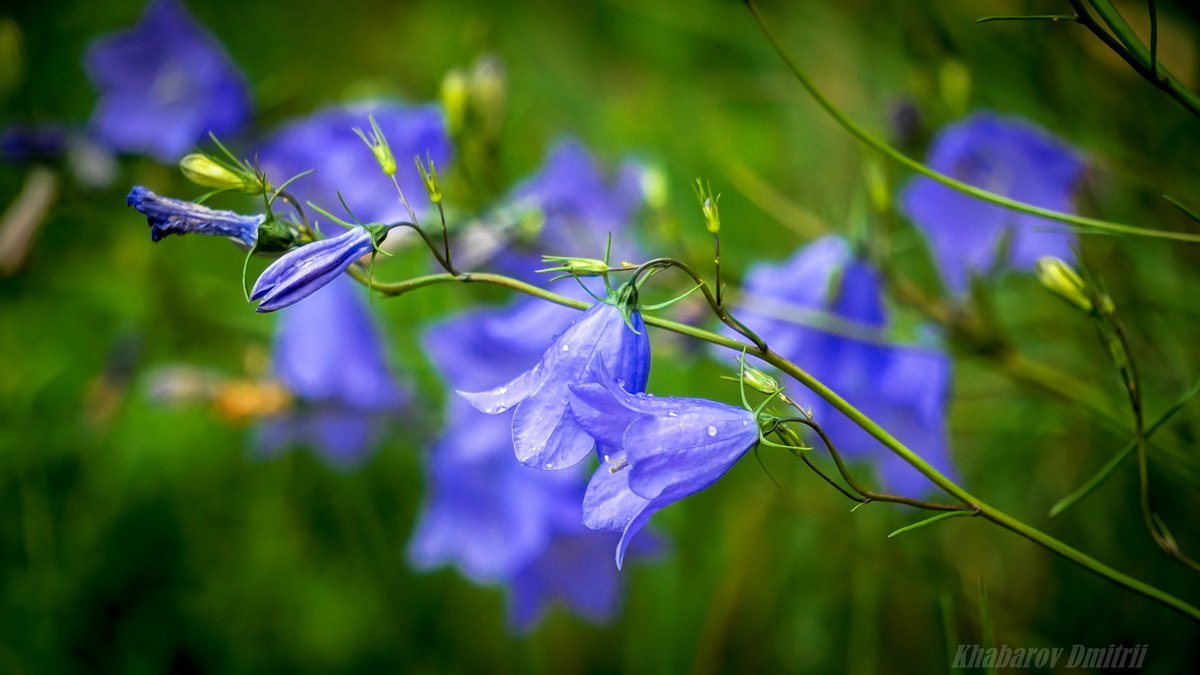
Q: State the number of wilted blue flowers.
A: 1